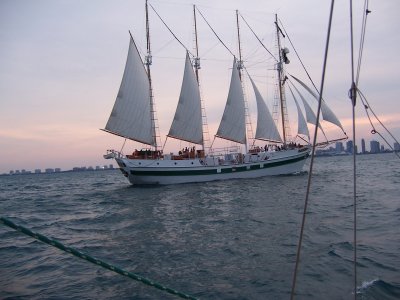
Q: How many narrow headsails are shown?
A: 3